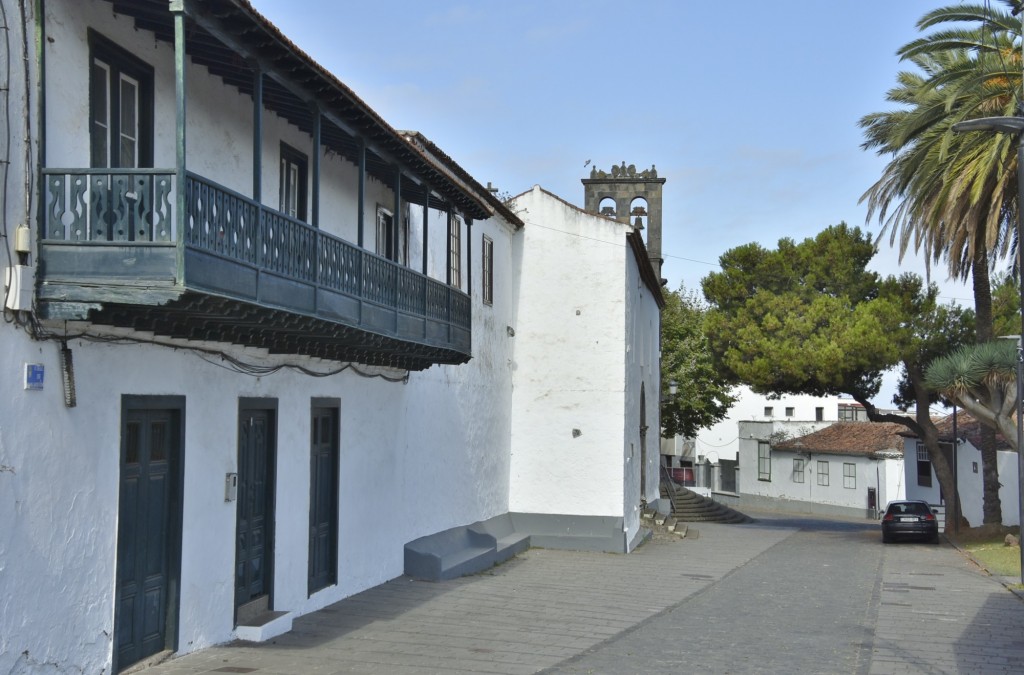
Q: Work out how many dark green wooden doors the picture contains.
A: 3